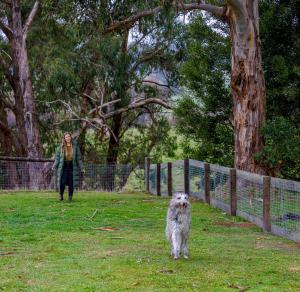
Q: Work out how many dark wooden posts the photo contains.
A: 7